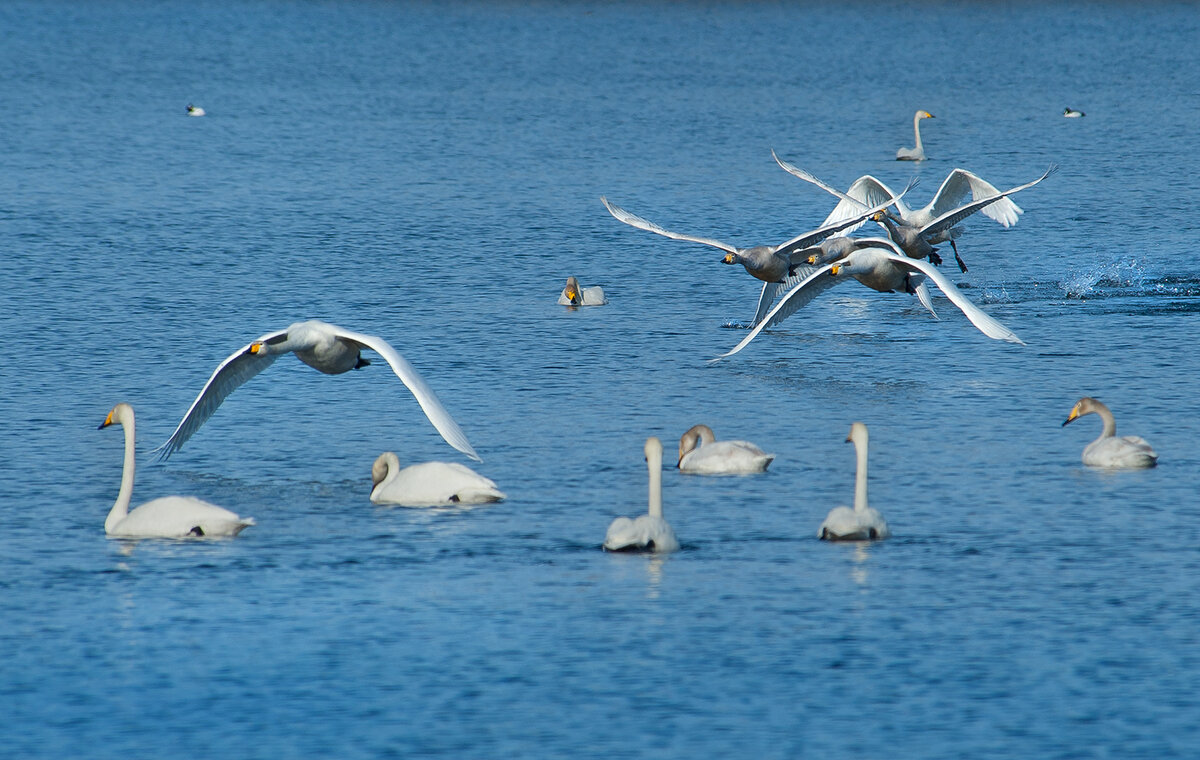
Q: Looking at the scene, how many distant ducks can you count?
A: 2